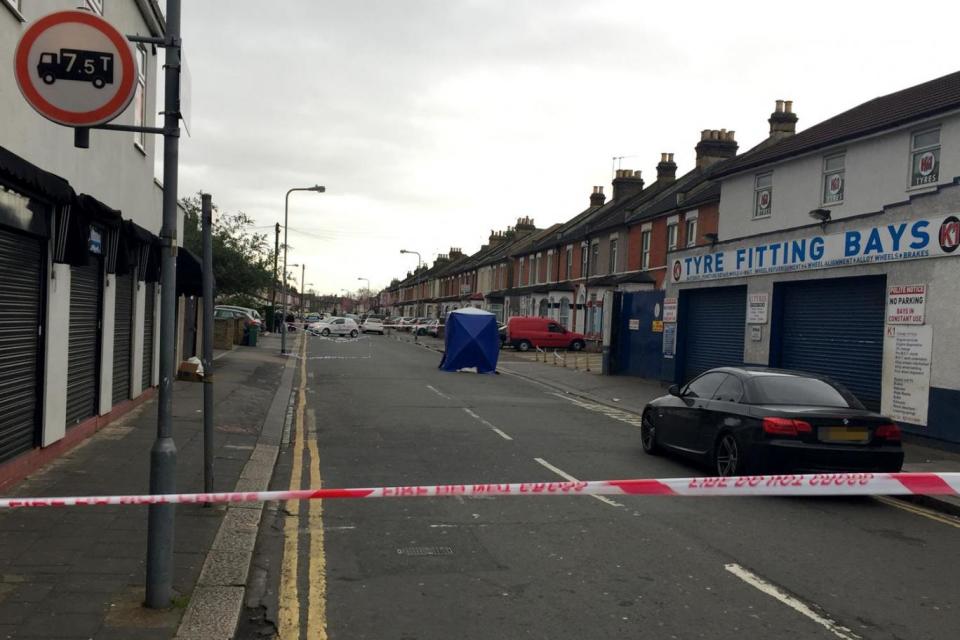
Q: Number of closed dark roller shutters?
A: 6